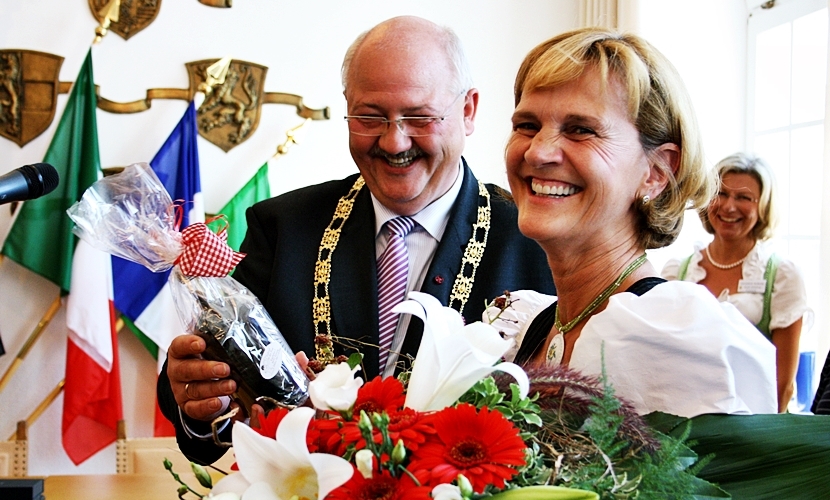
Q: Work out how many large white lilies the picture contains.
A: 2